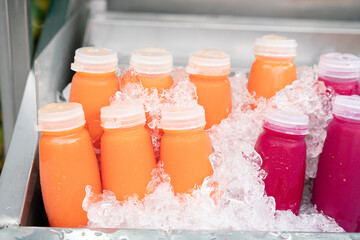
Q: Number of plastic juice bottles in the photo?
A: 10